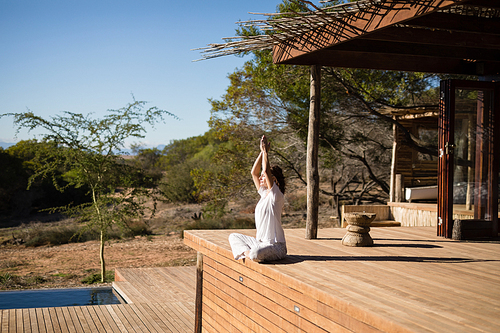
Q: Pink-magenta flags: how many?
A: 0